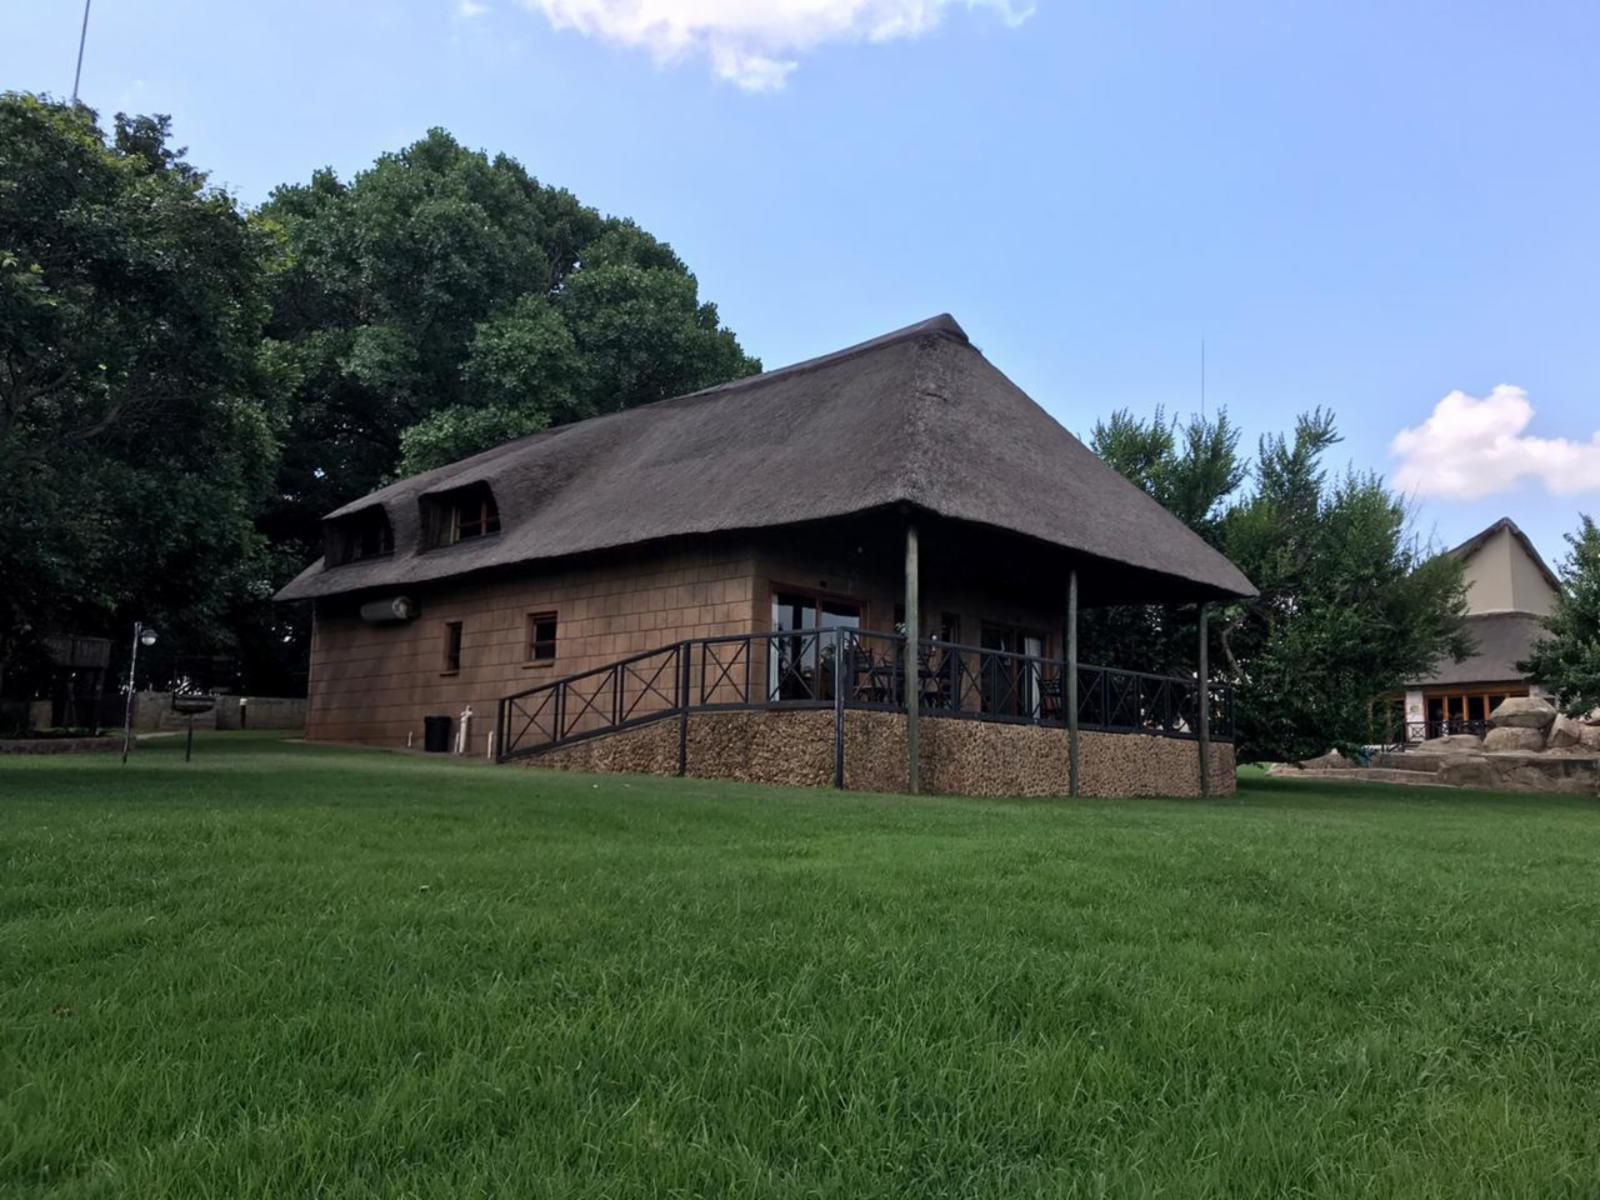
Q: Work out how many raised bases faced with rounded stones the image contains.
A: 1